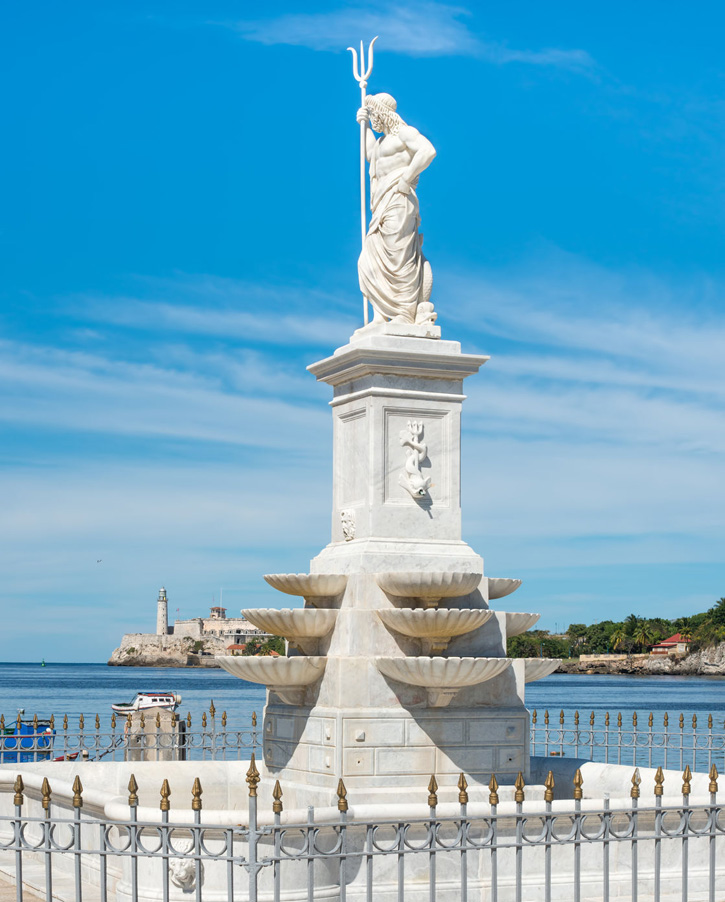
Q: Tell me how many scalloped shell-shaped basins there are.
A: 9